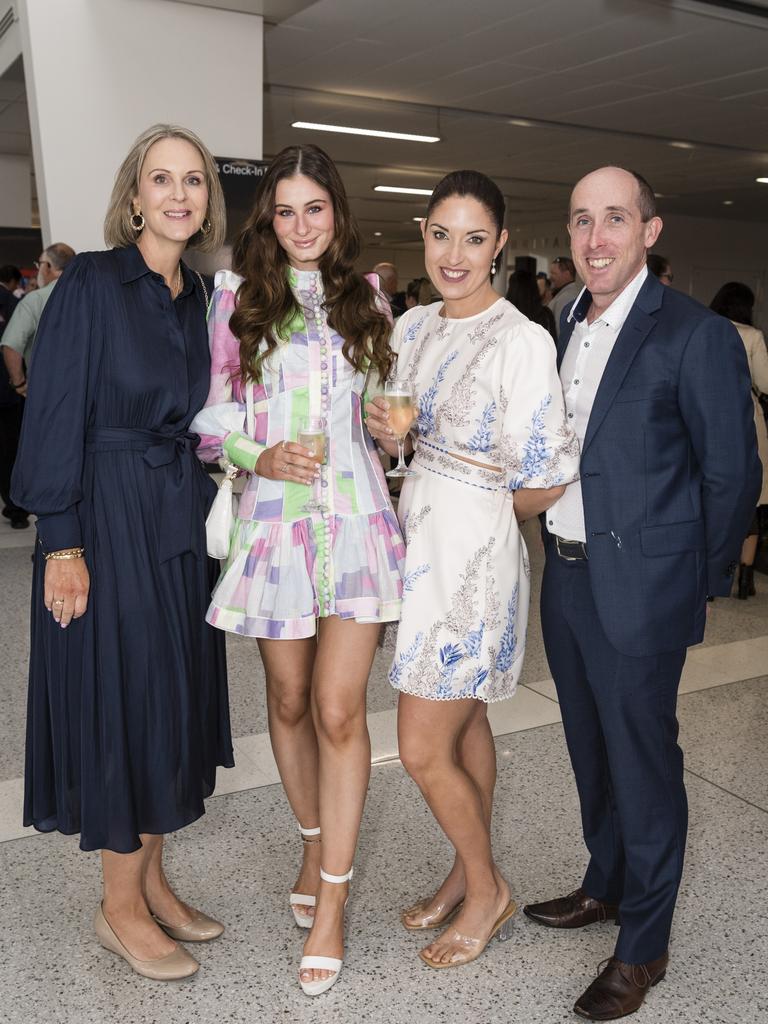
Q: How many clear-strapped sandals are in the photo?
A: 2